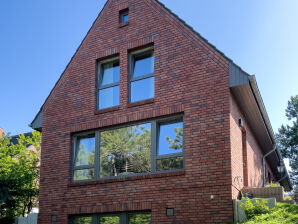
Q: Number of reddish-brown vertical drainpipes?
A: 0